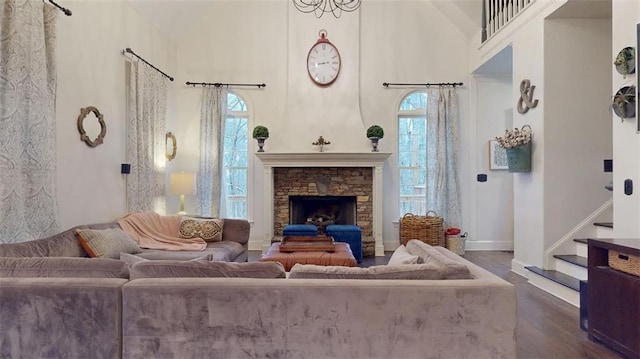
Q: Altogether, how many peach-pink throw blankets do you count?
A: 1